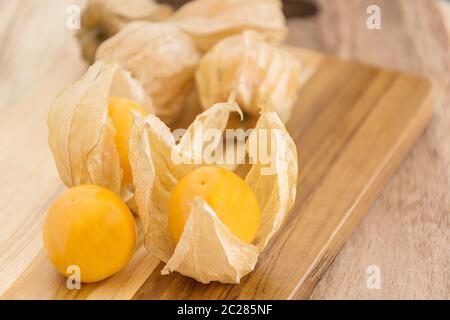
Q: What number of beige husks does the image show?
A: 6